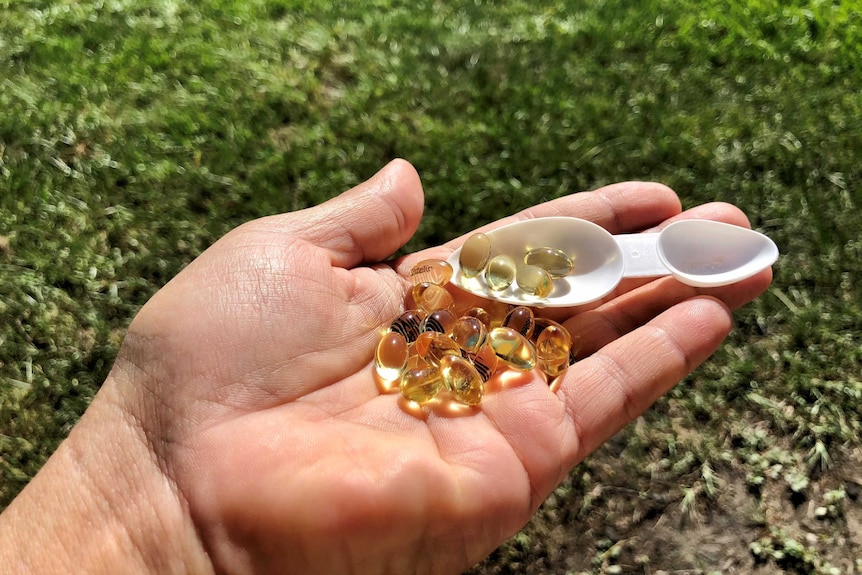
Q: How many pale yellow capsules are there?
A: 4